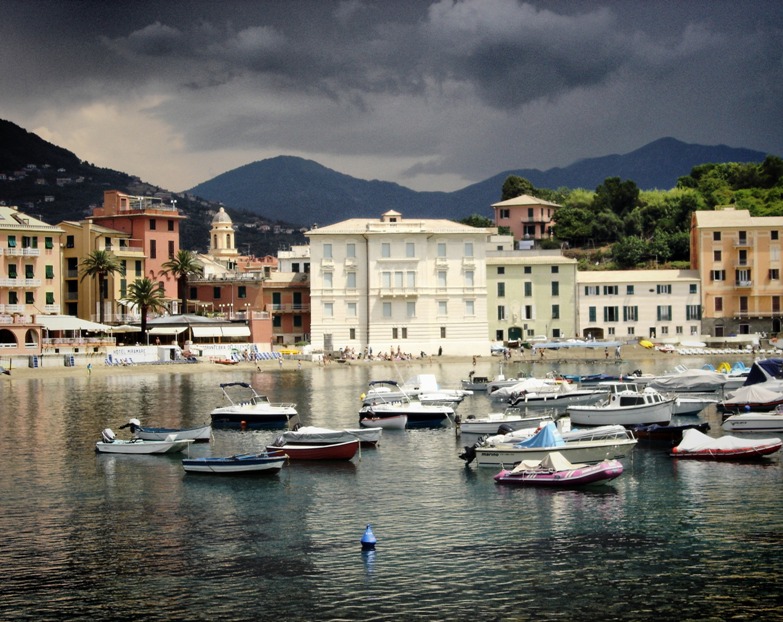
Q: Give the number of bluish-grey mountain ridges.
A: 2